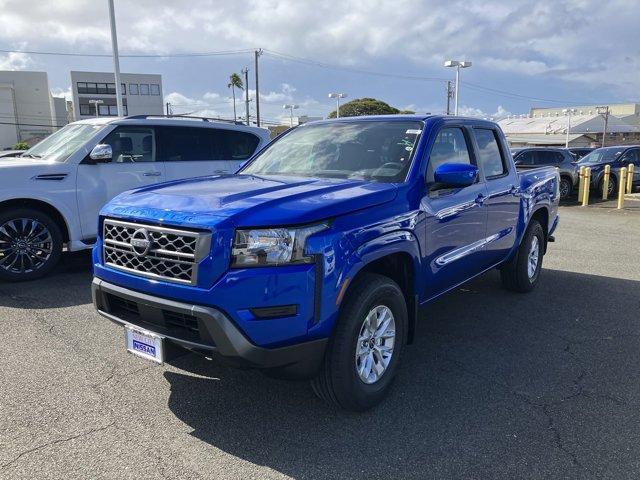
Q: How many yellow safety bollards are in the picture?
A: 5